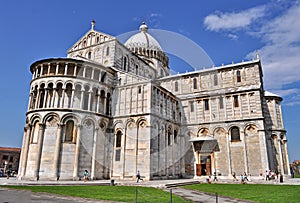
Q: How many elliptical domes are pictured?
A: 1